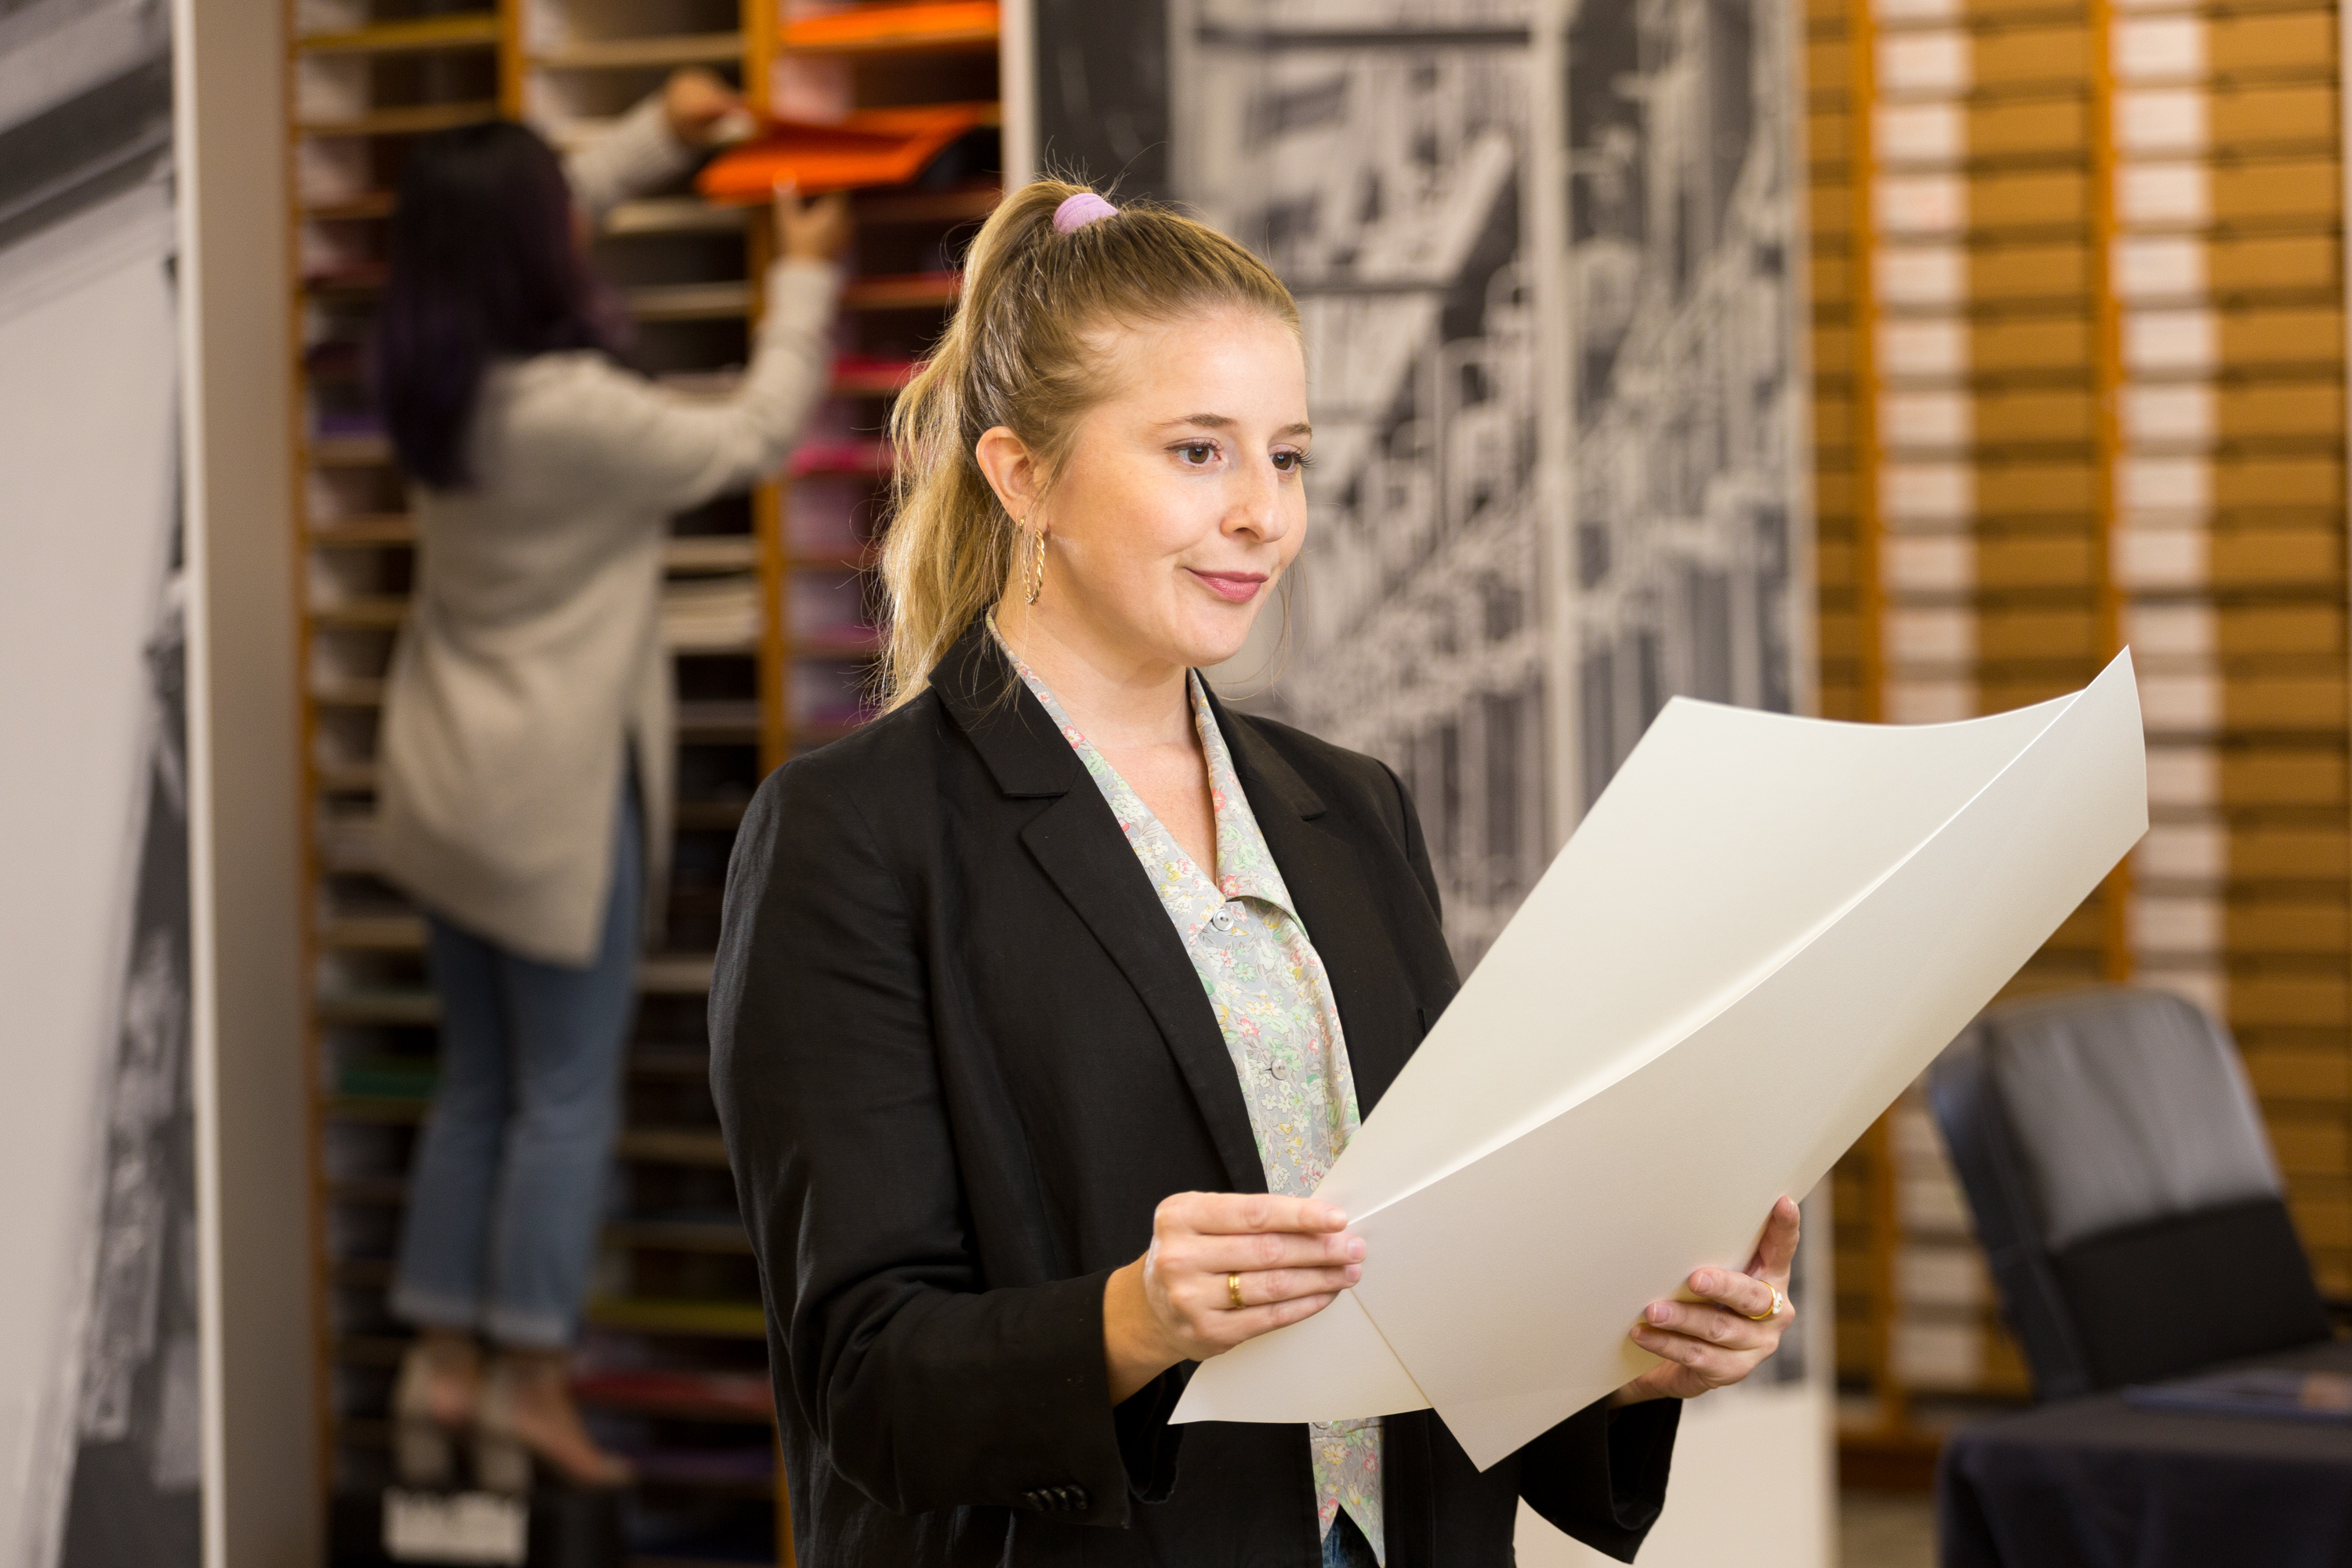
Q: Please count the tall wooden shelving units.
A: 2